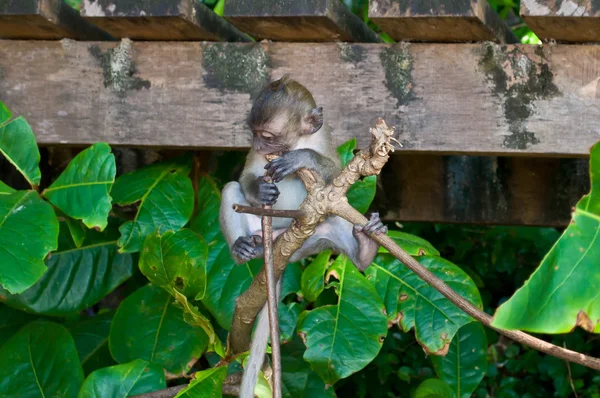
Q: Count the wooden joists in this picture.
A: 5